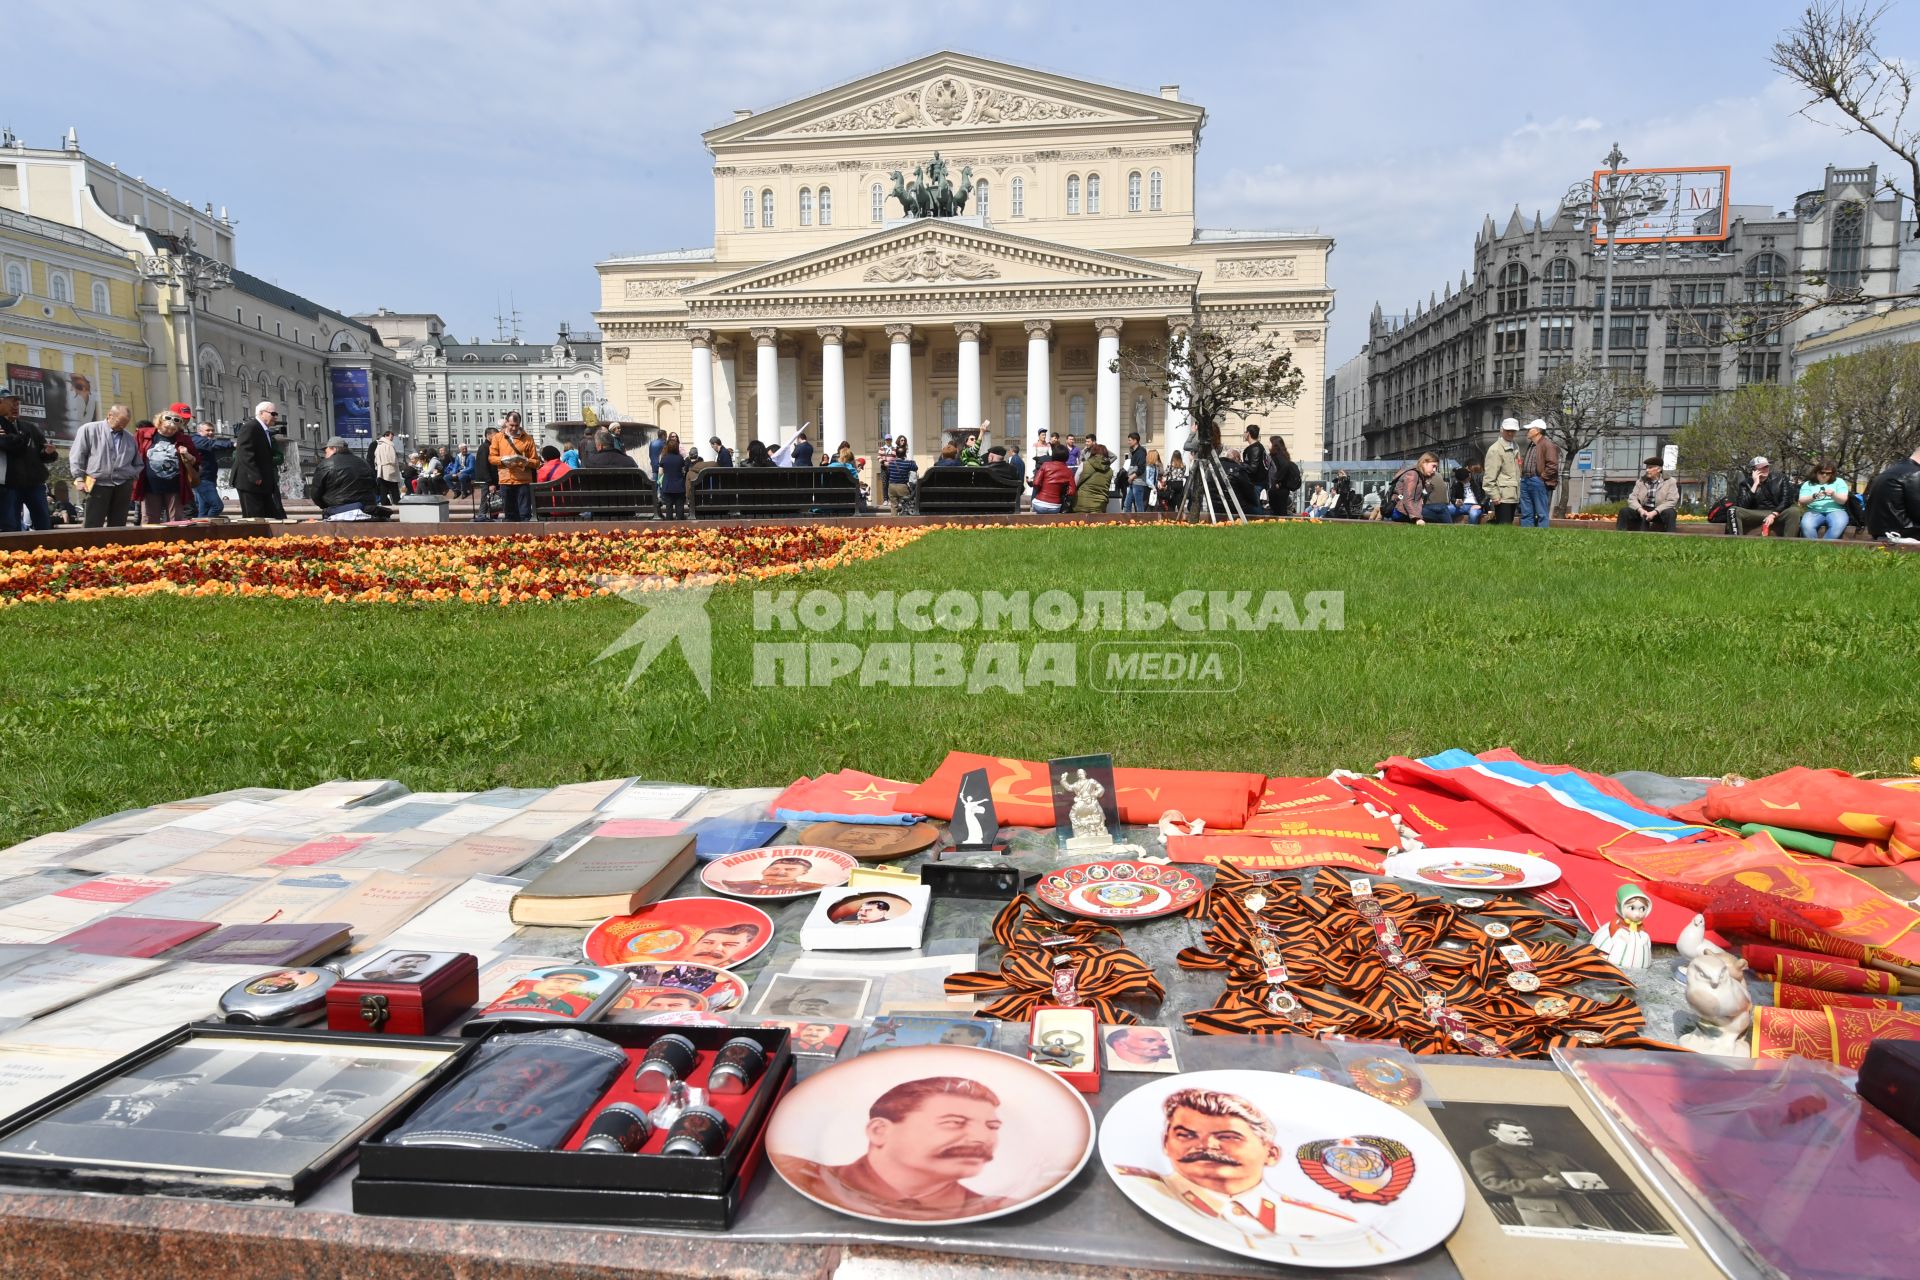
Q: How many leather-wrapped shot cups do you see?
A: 4